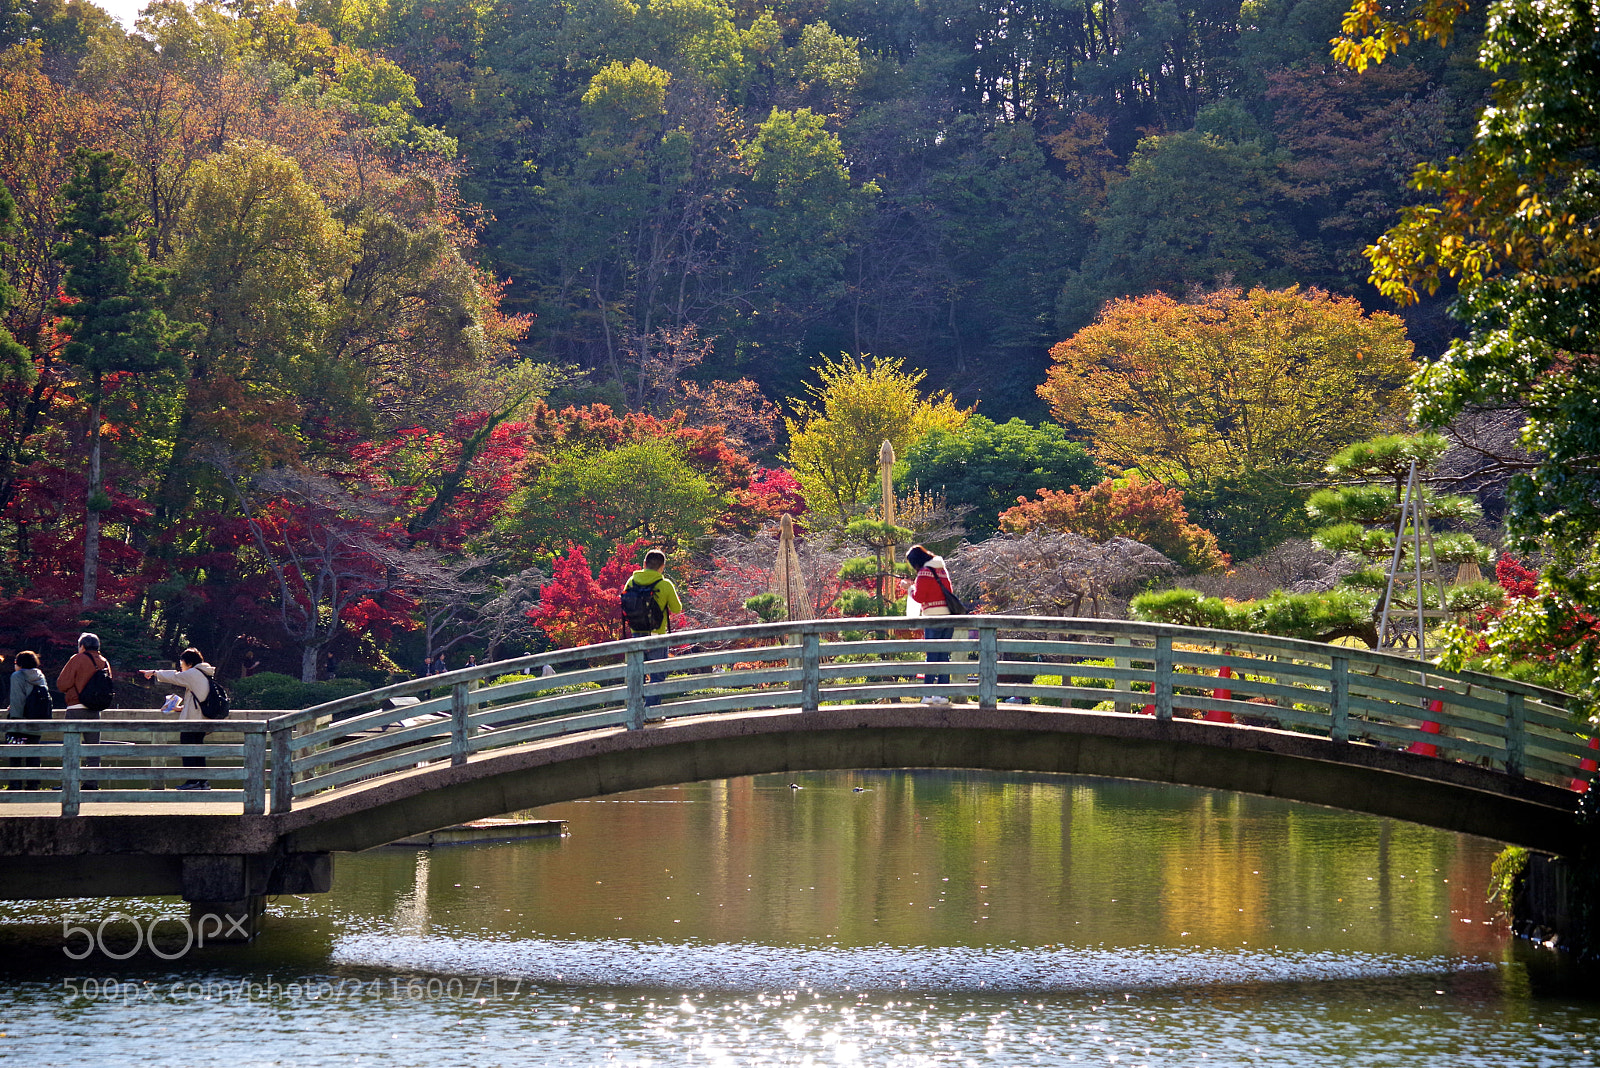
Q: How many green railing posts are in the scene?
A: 10